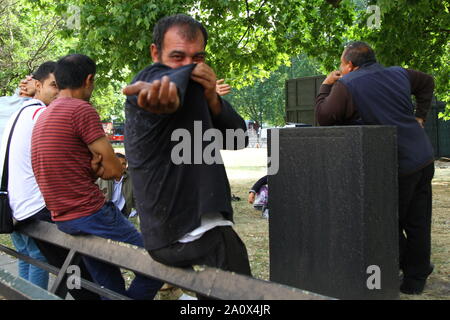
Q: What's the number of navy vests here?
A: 1